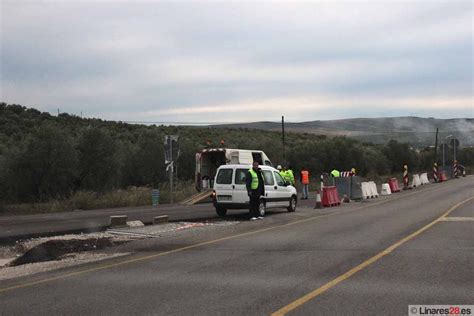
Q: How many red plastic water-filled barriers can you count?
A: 3